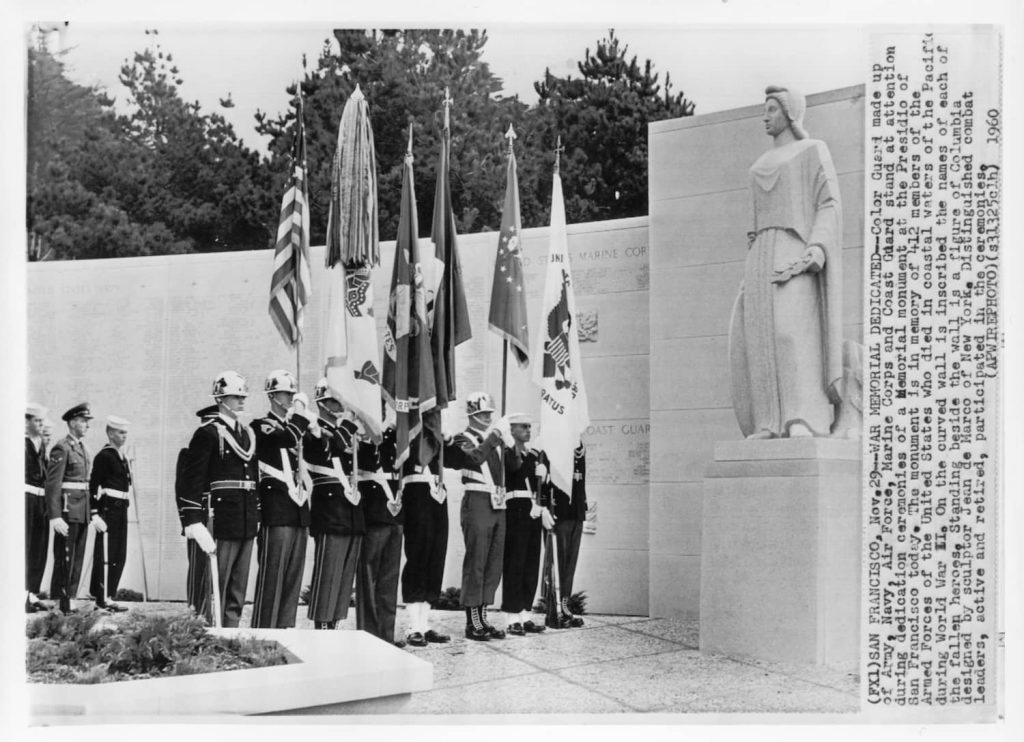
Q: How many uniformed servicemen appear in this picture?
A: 13